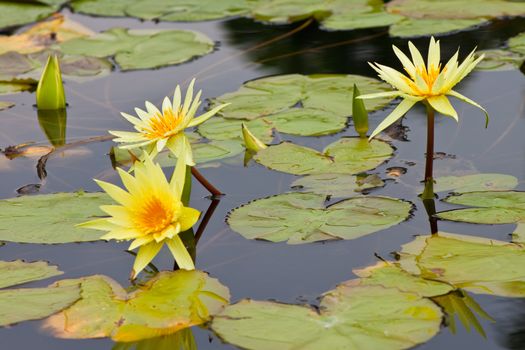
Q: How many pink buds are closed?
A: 0